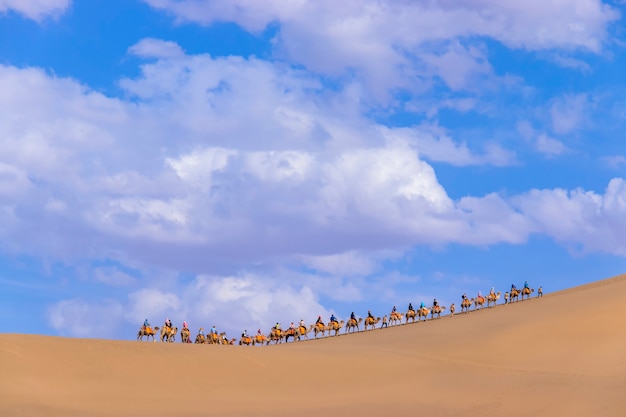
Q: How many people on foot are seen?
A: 4